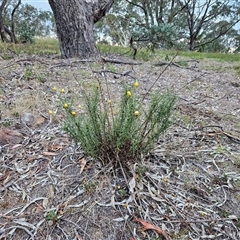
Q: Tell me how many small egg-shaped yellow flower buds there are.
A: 10